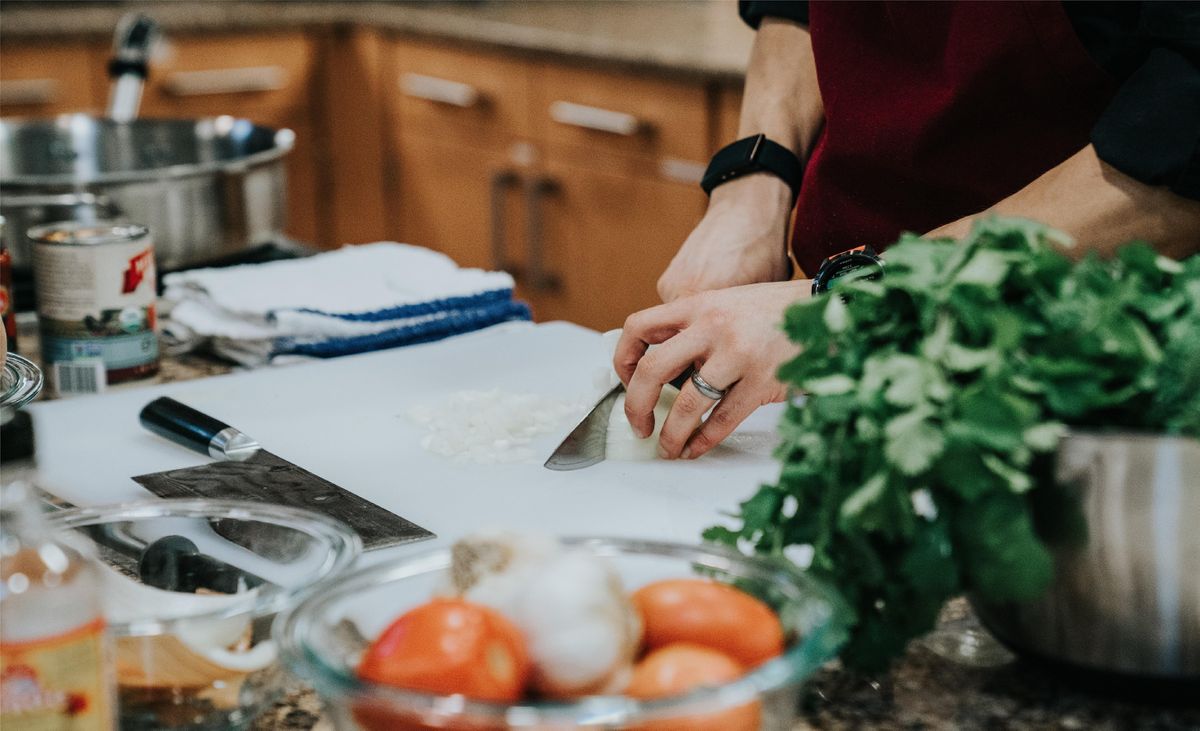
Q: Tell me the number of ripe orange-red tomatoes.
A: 3